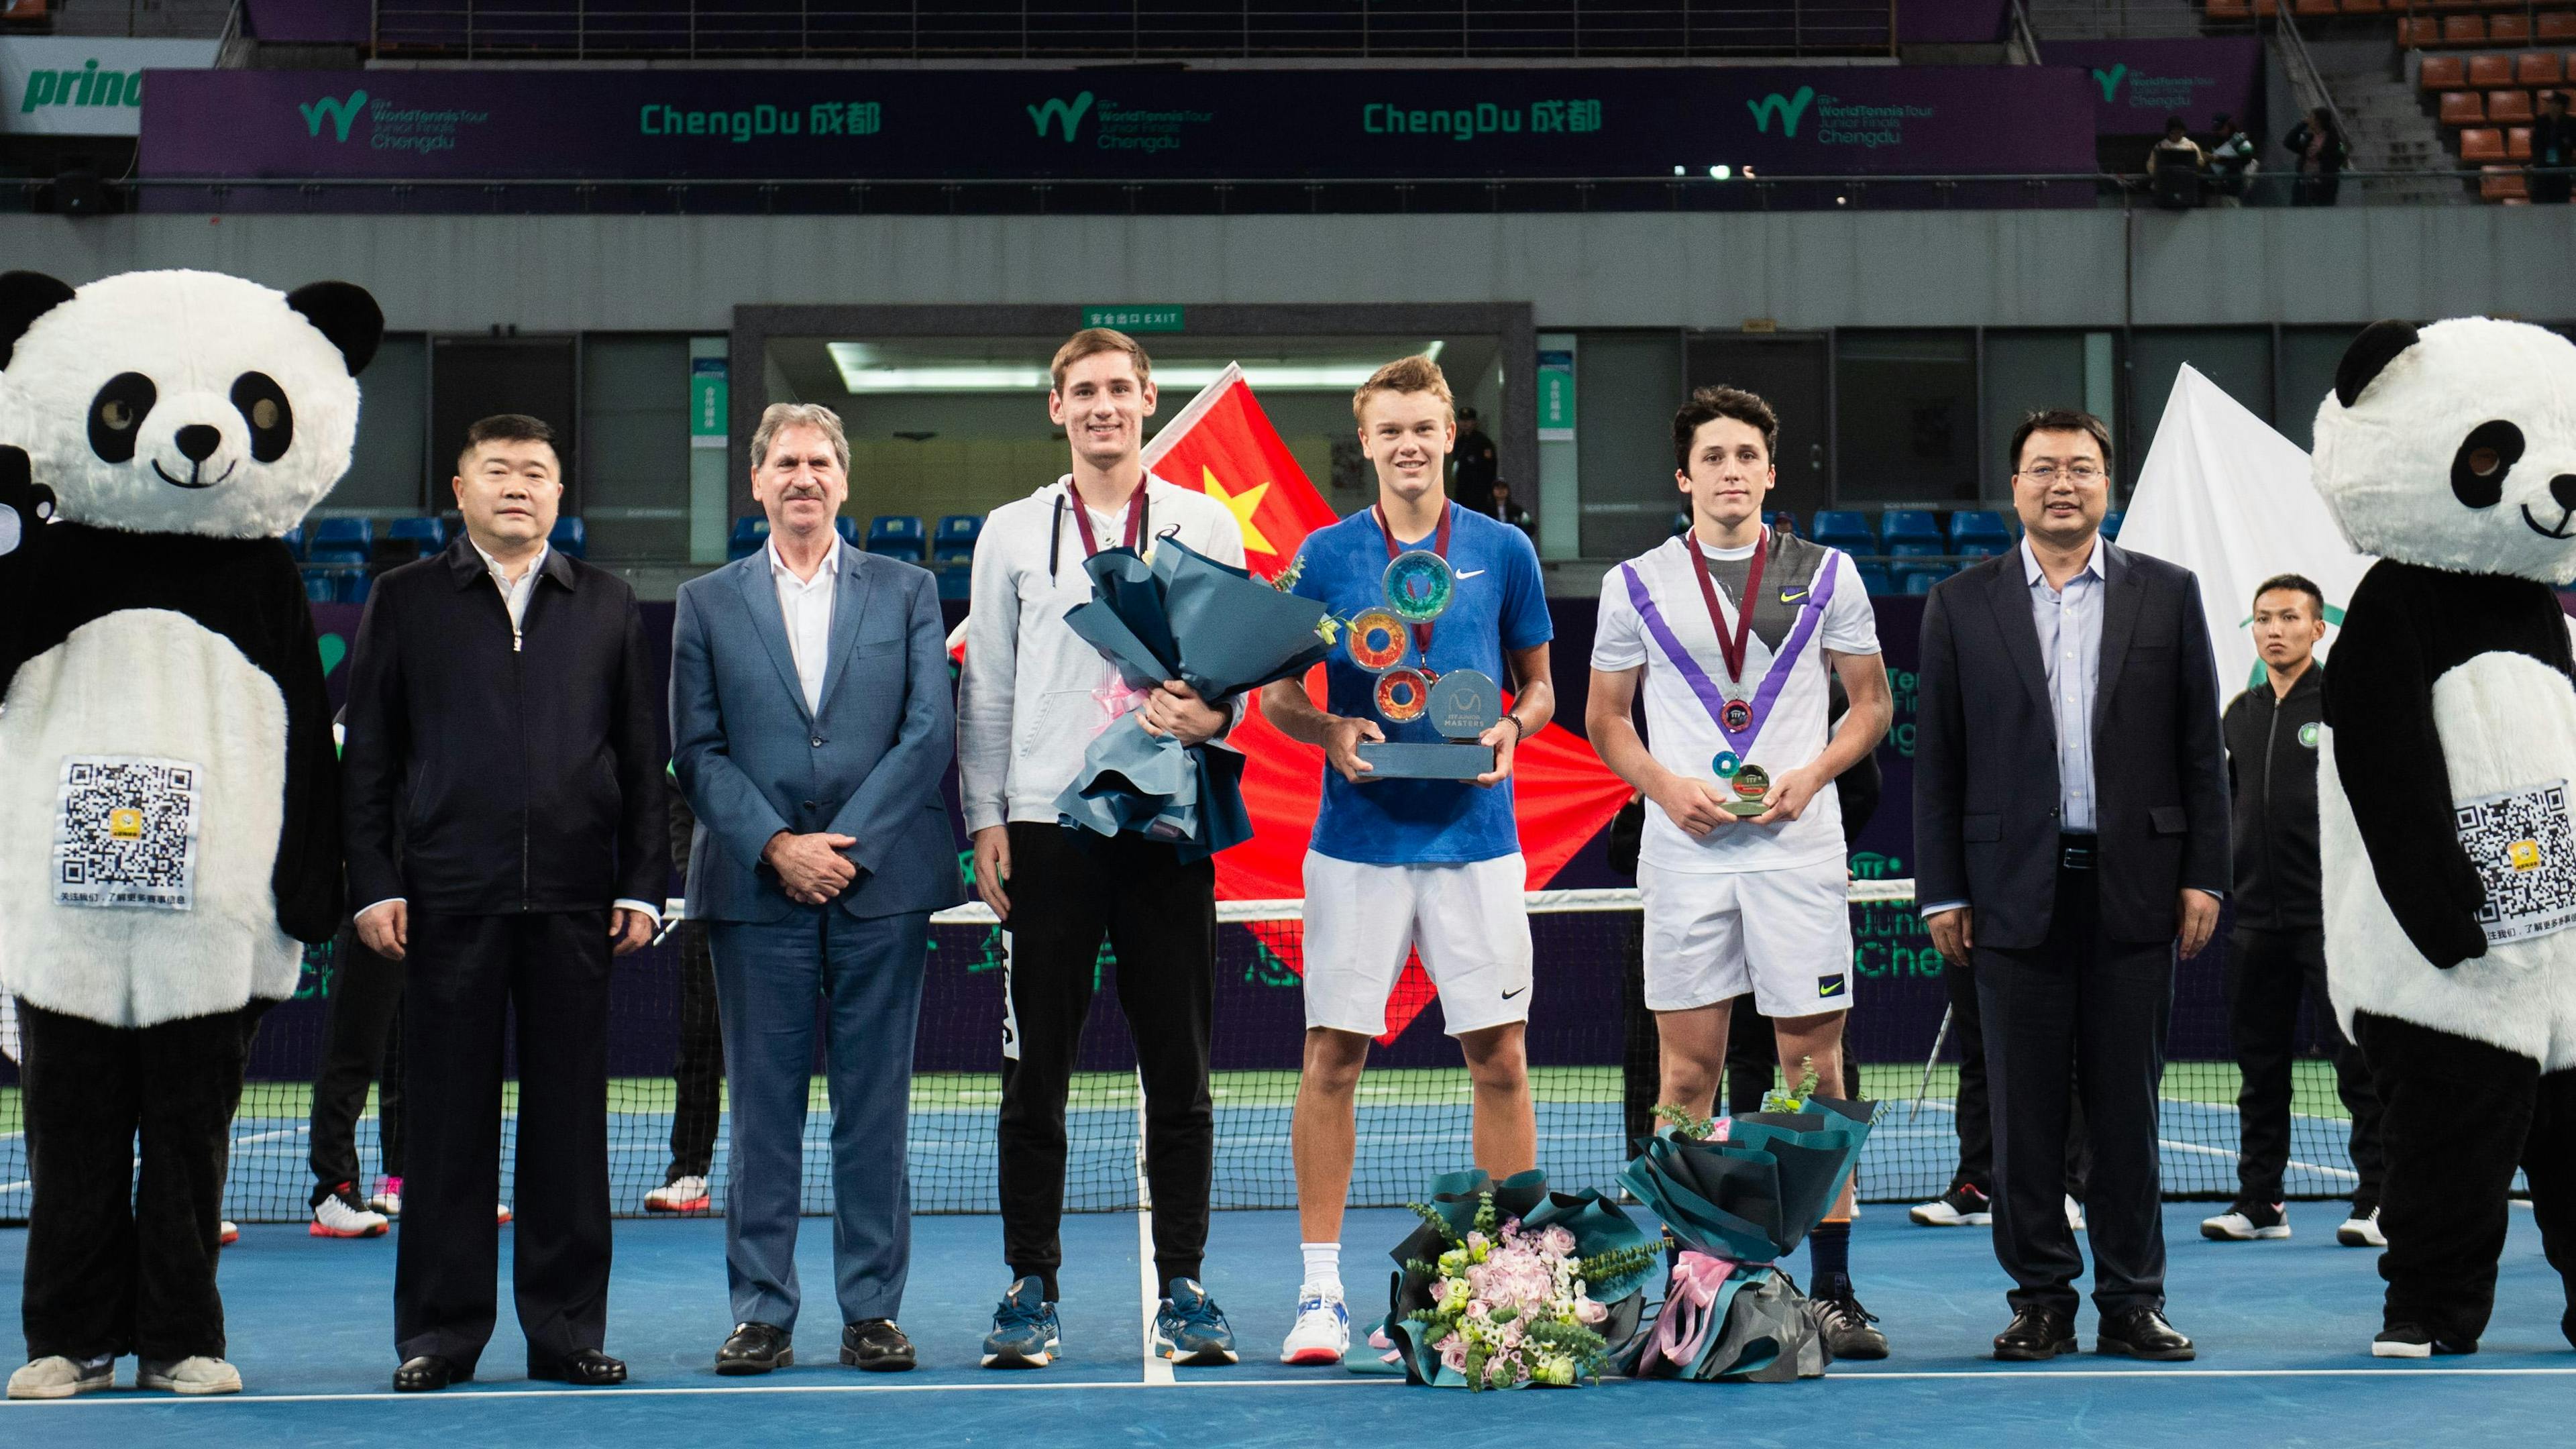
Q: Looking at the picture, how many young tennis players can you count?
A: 3